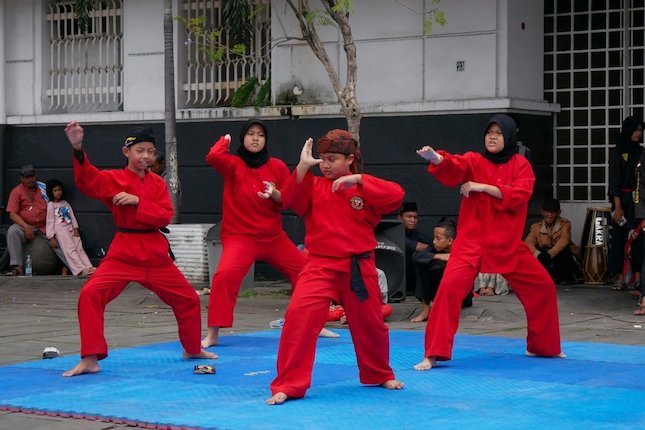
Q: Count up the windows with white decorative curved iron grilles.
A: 2